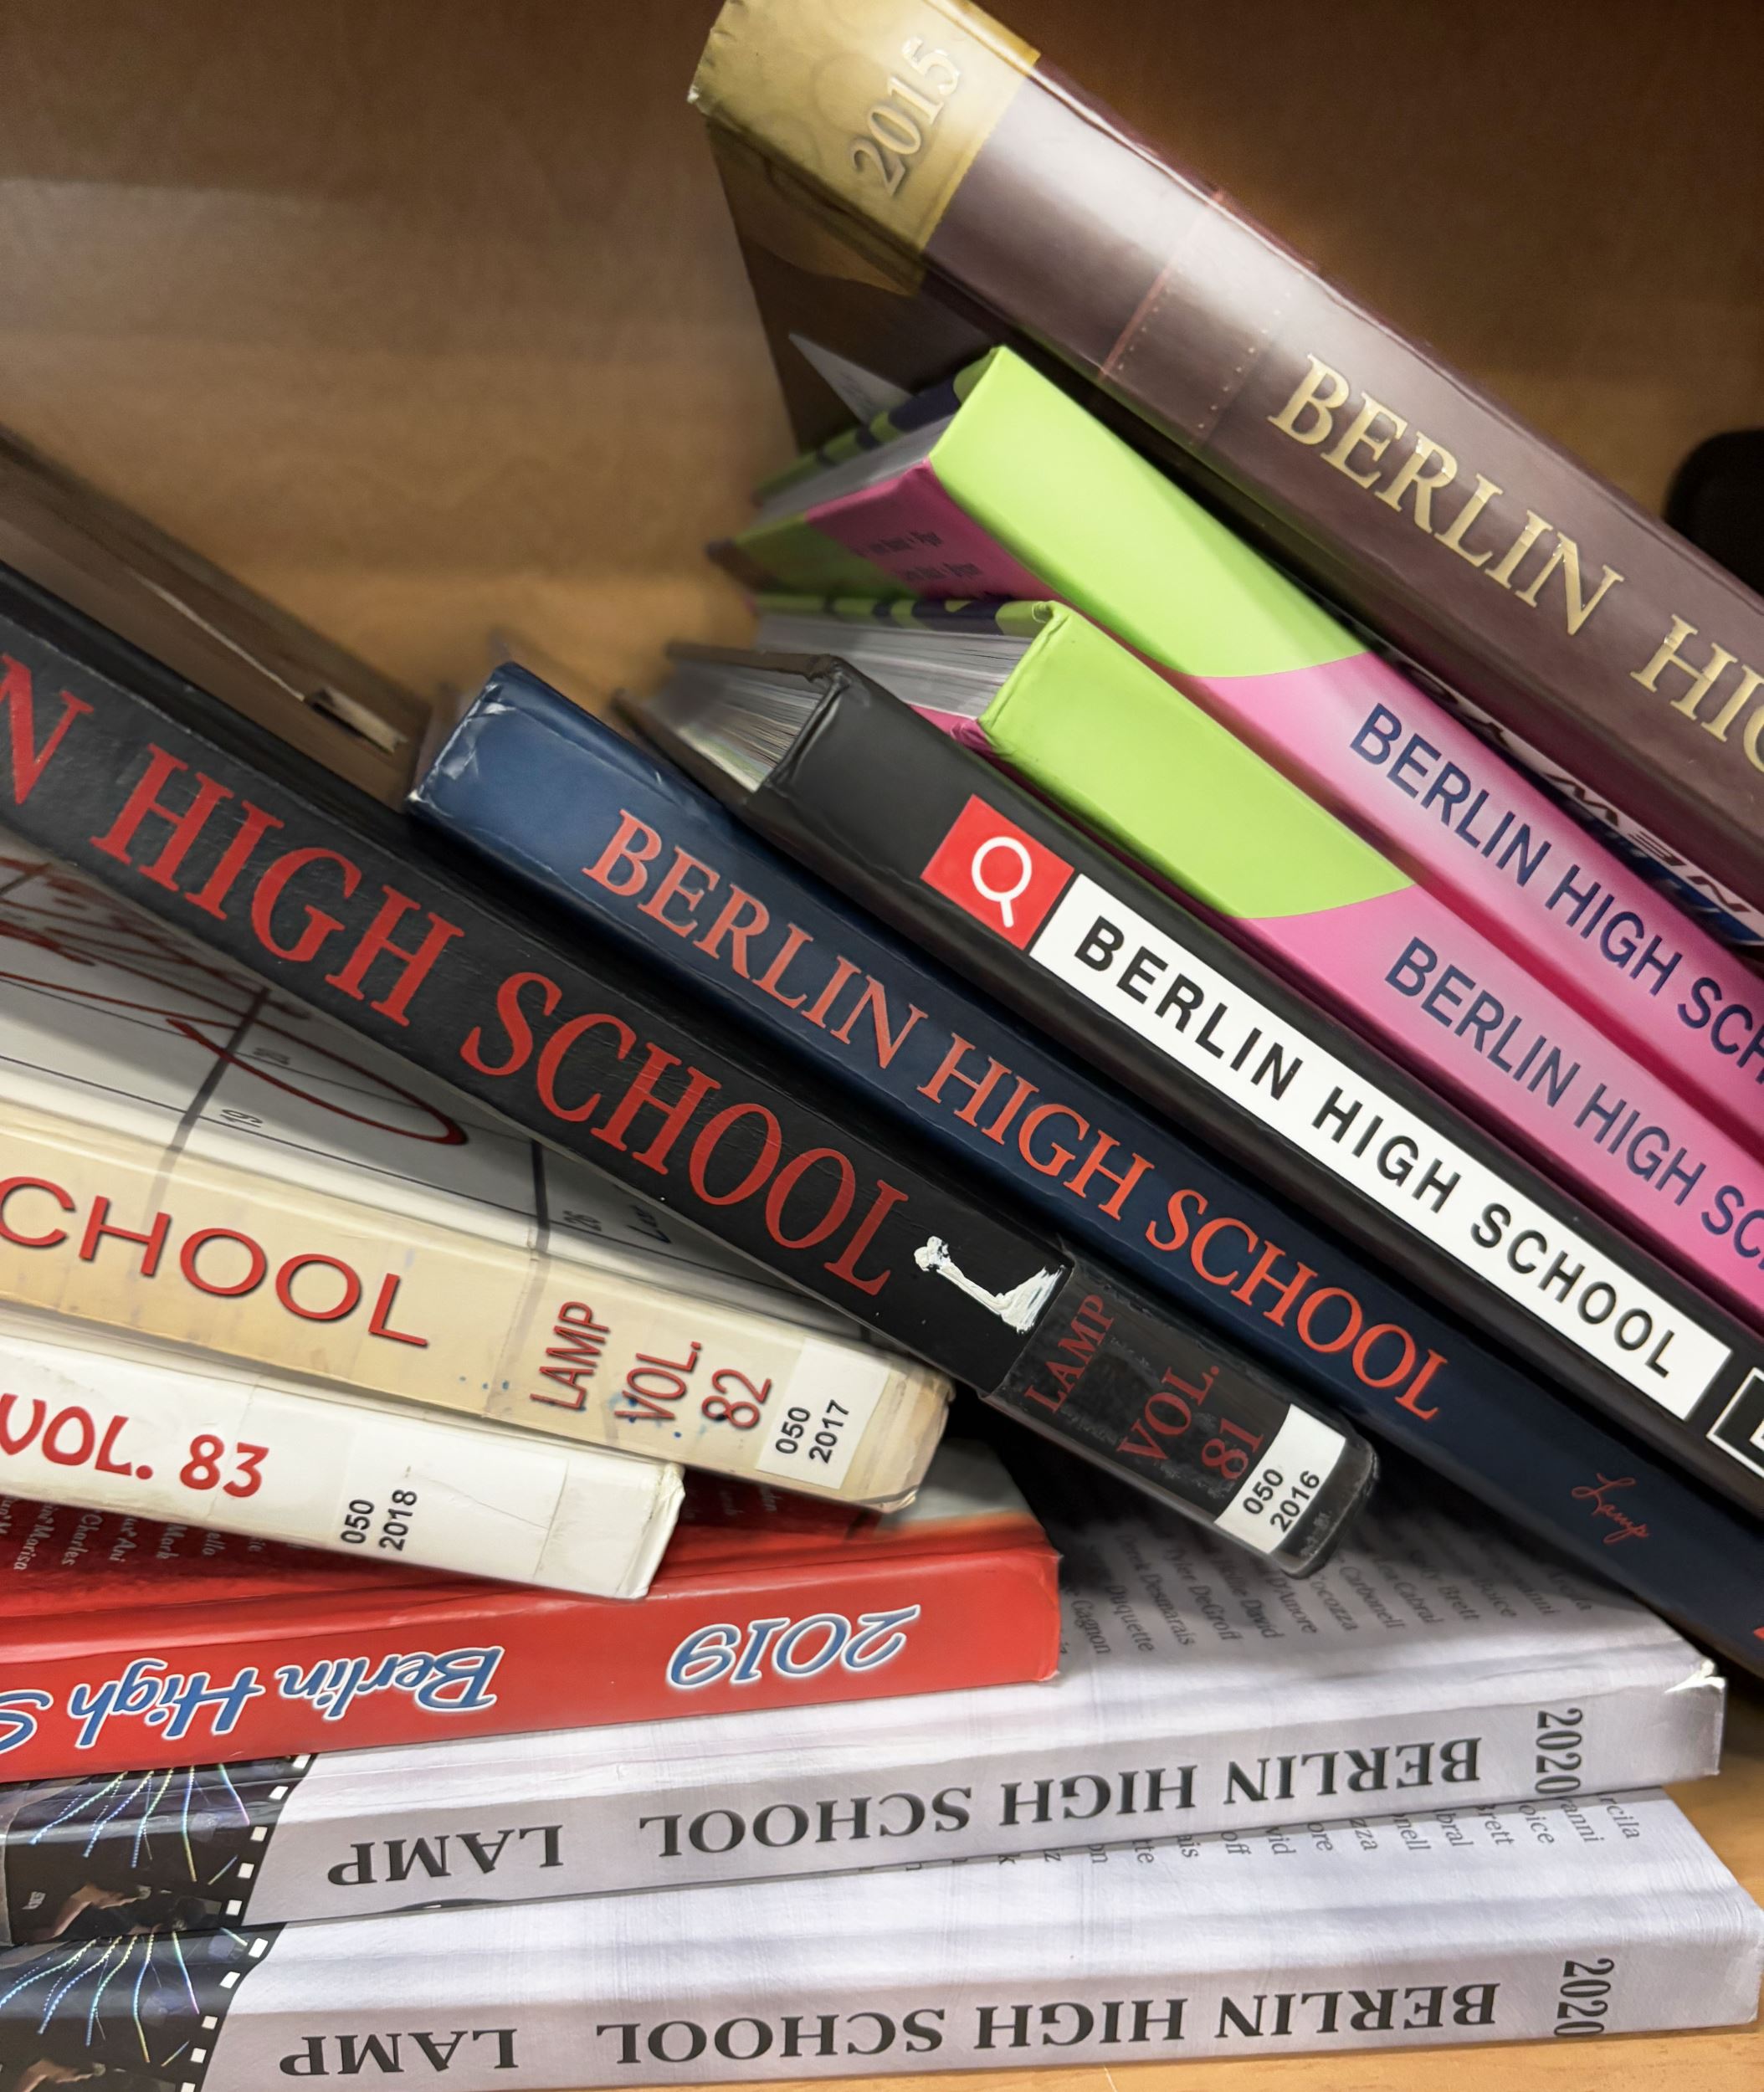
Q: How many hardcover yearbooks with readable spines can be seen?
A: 11